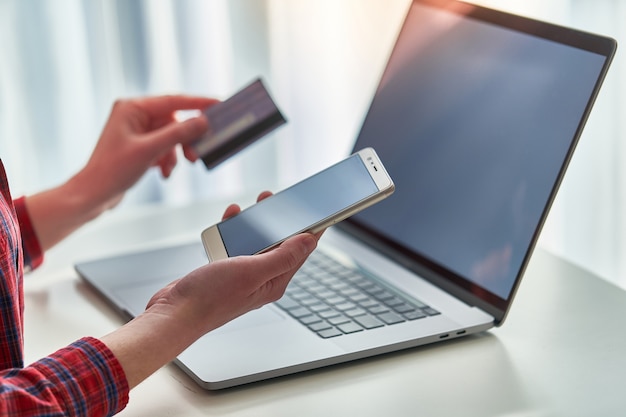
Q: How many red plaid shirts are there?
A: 1